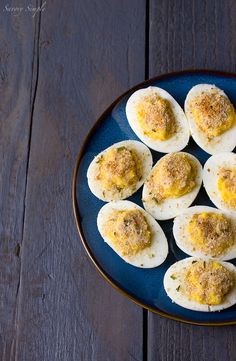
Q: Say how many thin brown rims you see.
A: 1